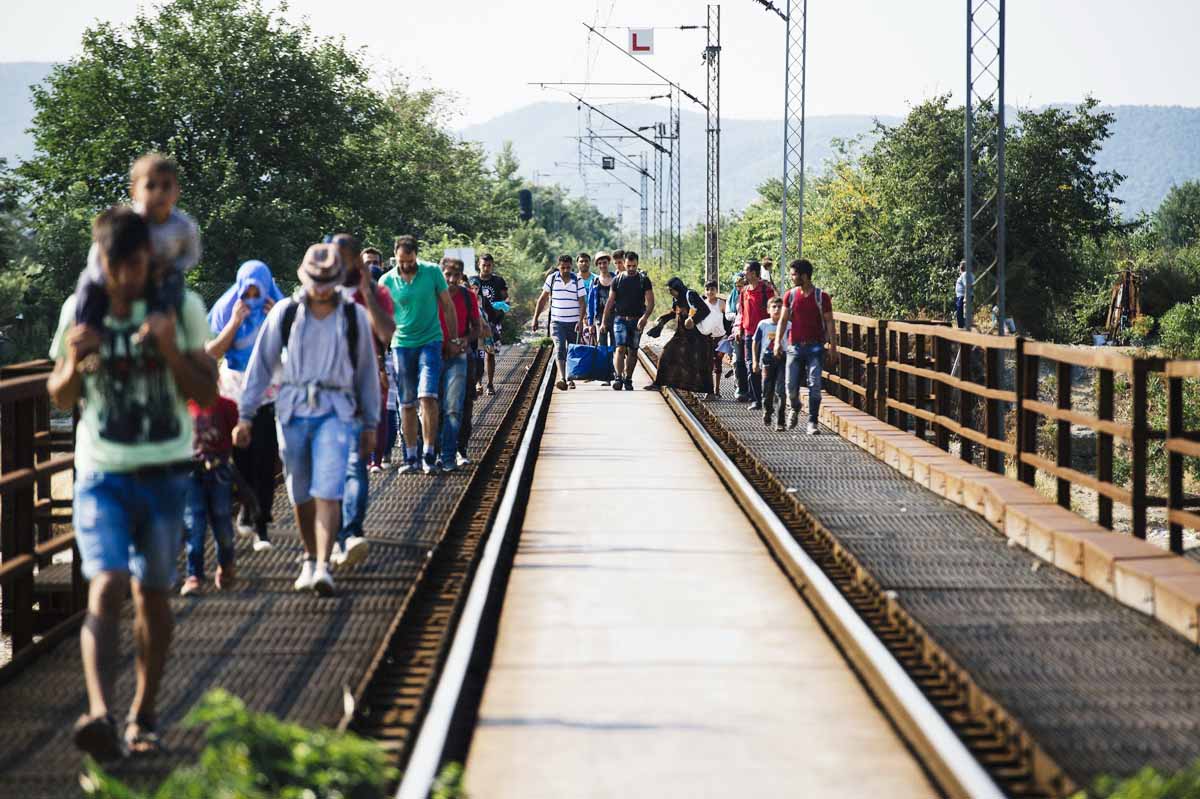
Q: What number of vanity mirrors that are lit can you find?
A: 0